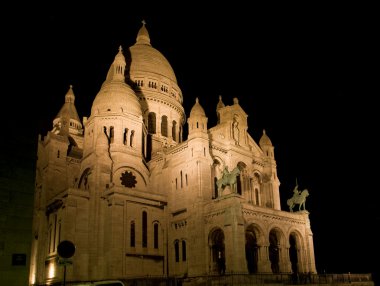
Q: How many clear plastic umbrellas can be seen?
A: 0